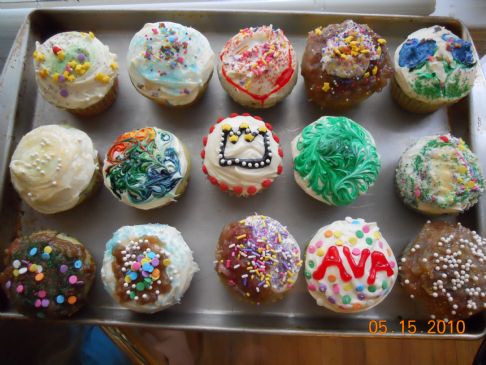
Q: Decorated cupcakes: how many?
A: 15